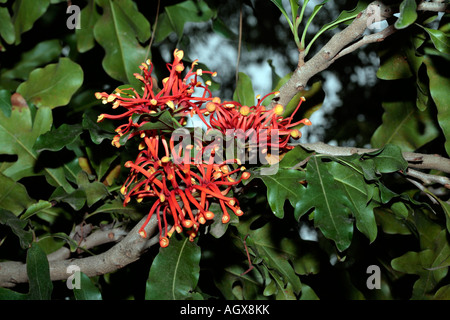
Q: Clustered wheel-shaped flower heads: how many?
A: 3